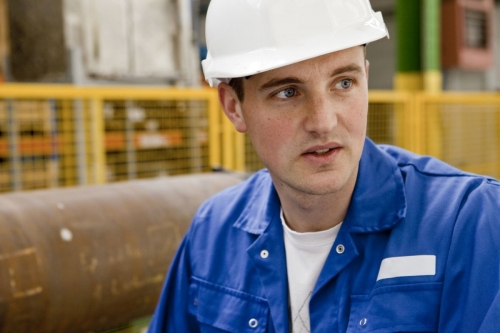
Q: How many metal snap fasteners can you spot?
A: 4